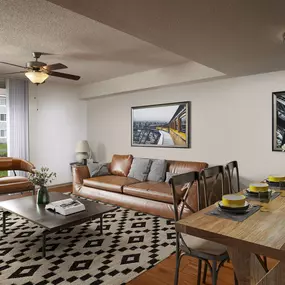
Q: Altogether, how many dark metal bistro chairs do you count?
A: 3